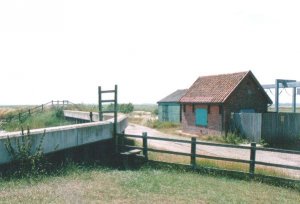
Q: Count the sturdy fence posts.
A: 3